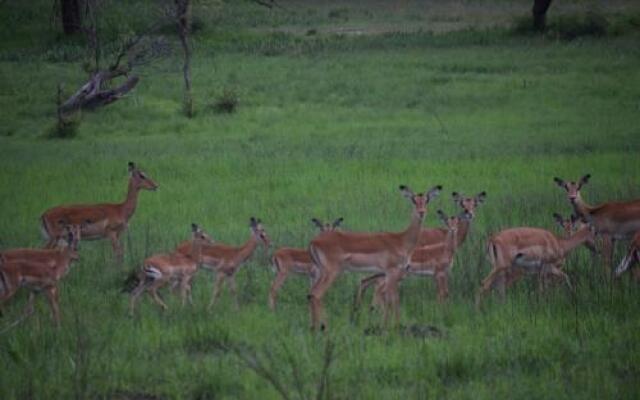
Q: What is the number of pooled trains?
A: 0